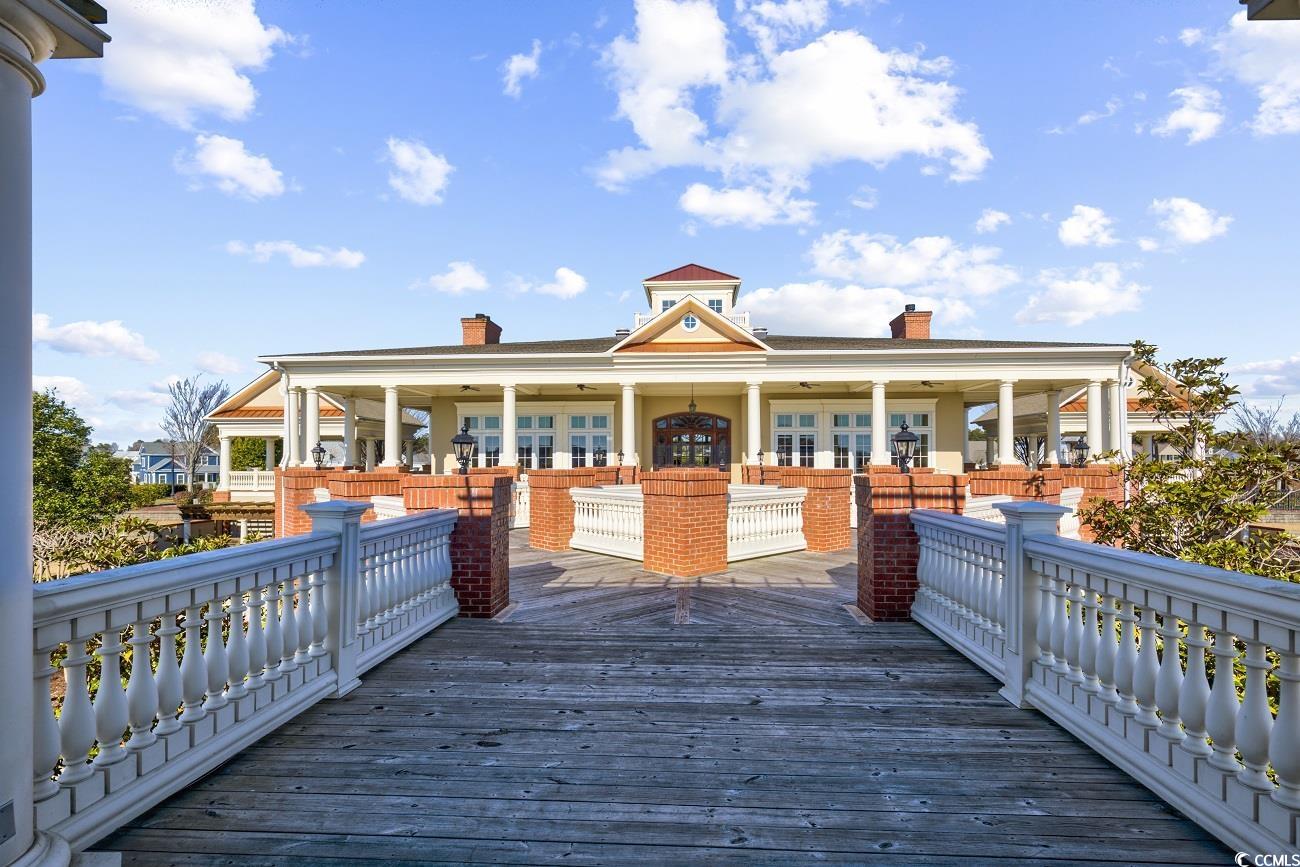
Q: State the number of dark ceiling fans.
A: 4